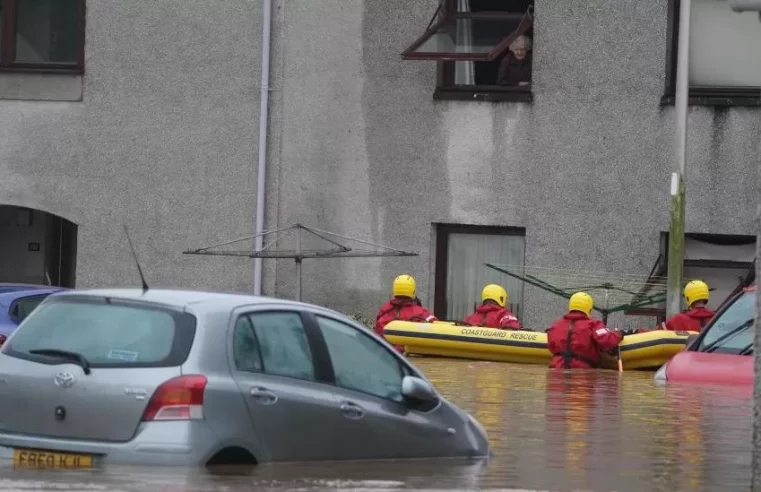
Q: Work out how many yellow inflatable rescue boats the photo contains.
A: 1